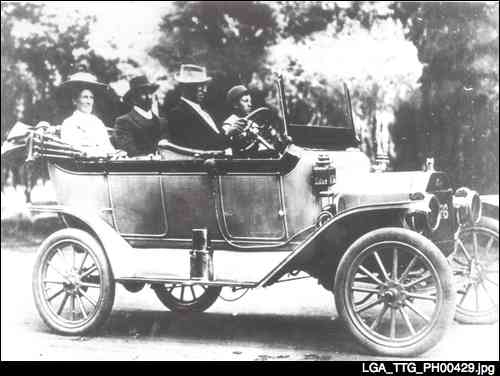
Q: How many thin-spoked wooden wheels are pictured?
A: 4